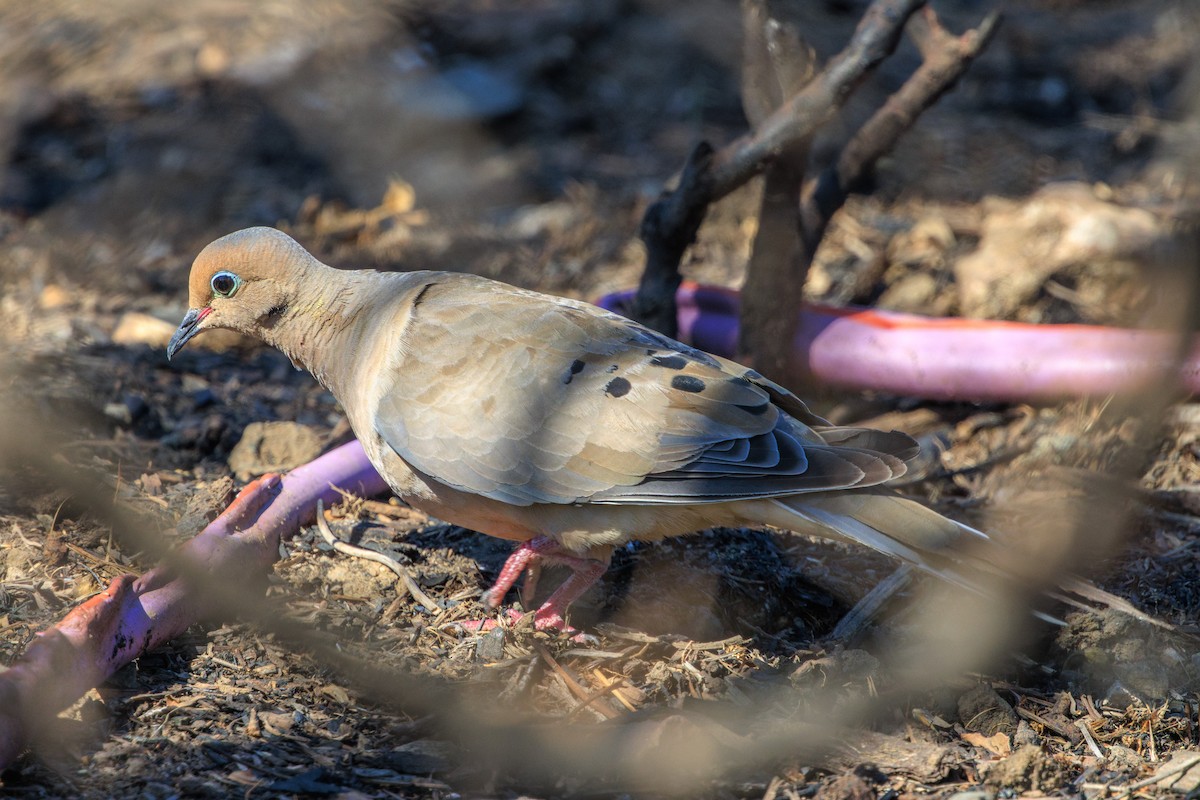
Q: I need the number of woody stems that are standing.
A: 3